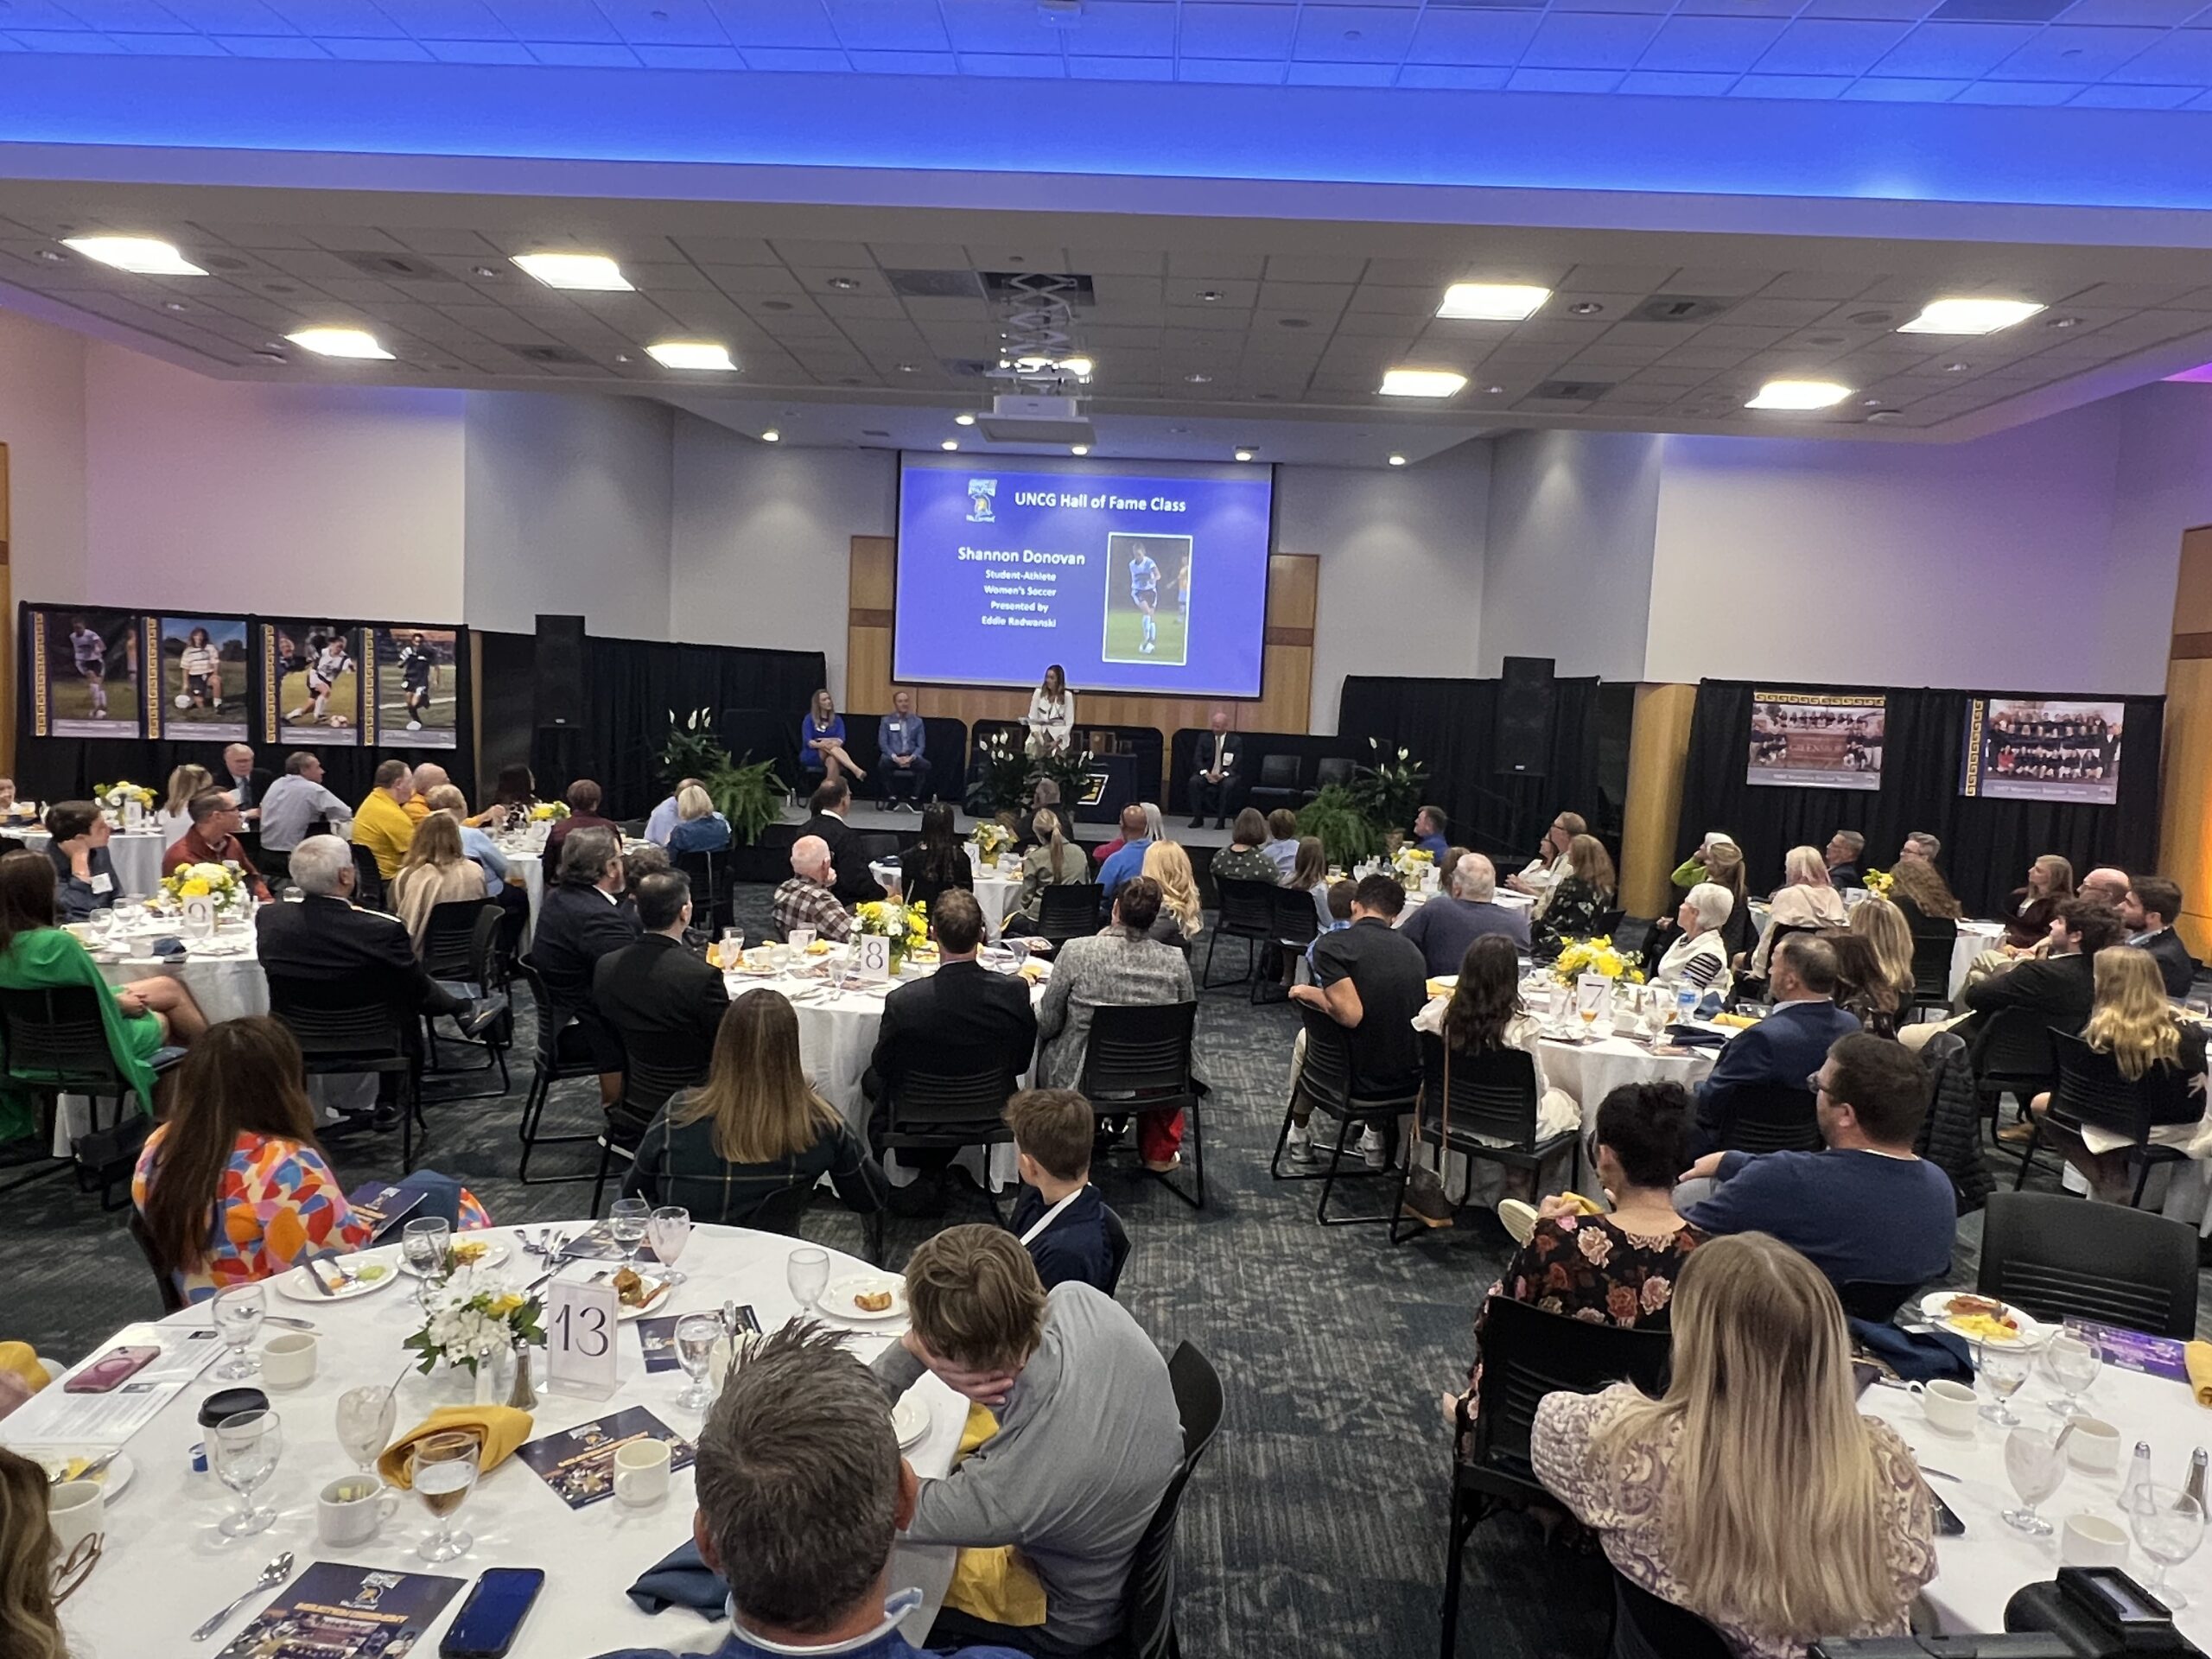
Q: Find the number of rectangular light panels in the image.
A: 8